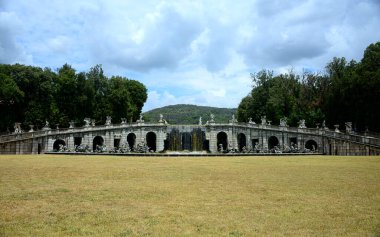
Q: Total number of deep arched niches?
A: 8